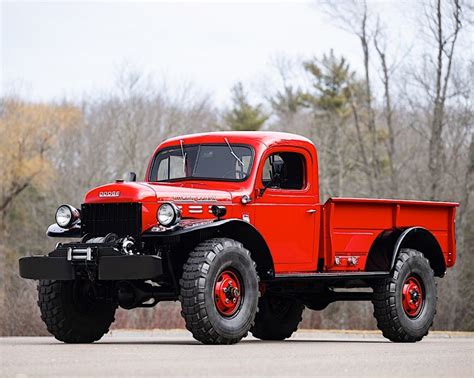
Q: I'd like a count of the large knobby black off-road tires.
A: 4